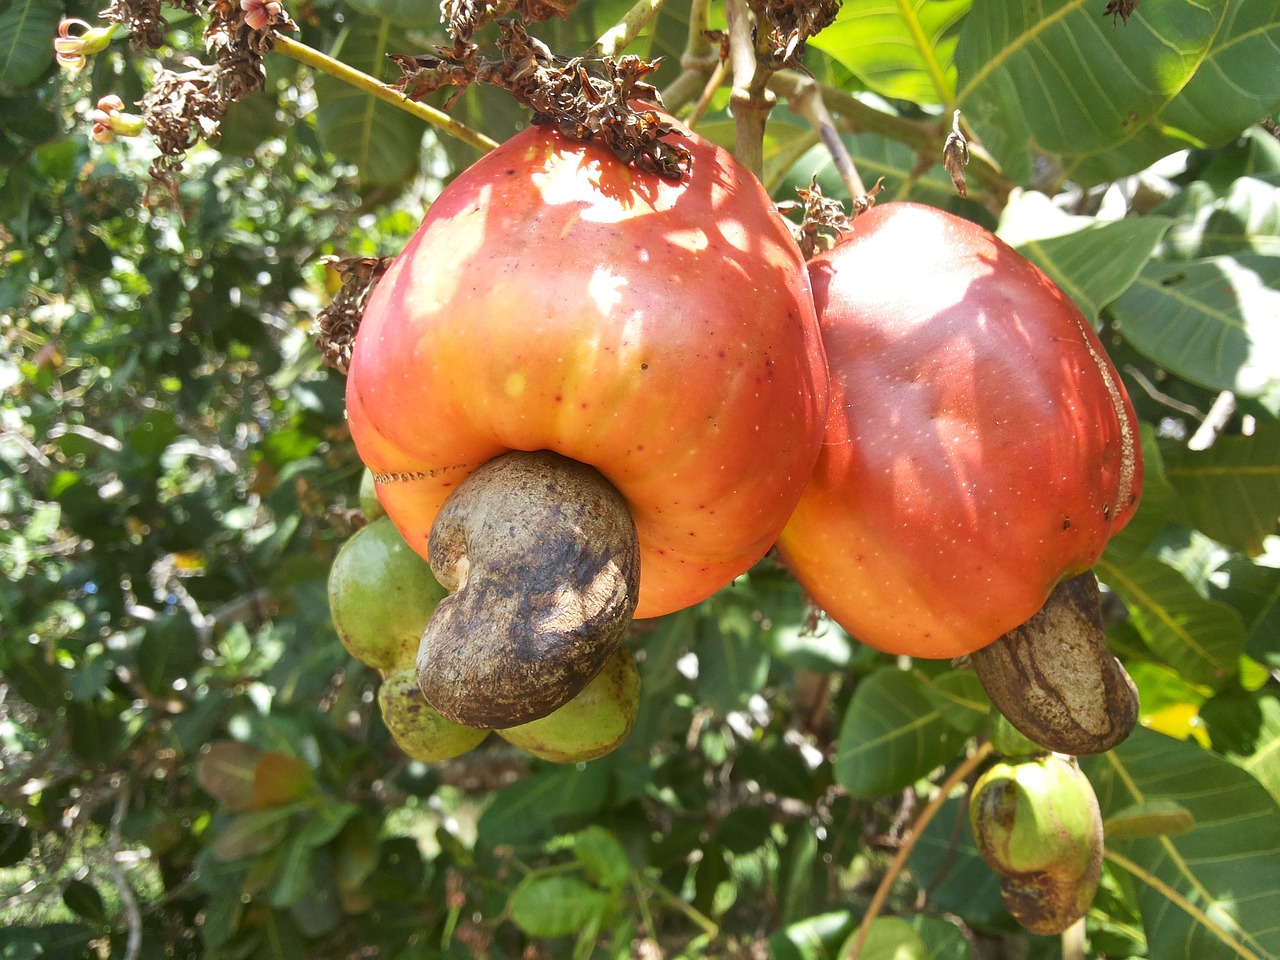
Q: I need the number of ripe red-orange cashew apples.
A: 2